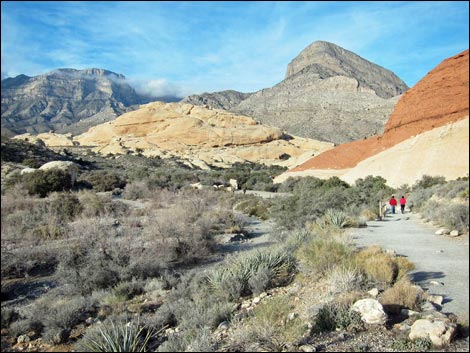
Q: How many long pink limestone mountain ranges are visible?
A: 0